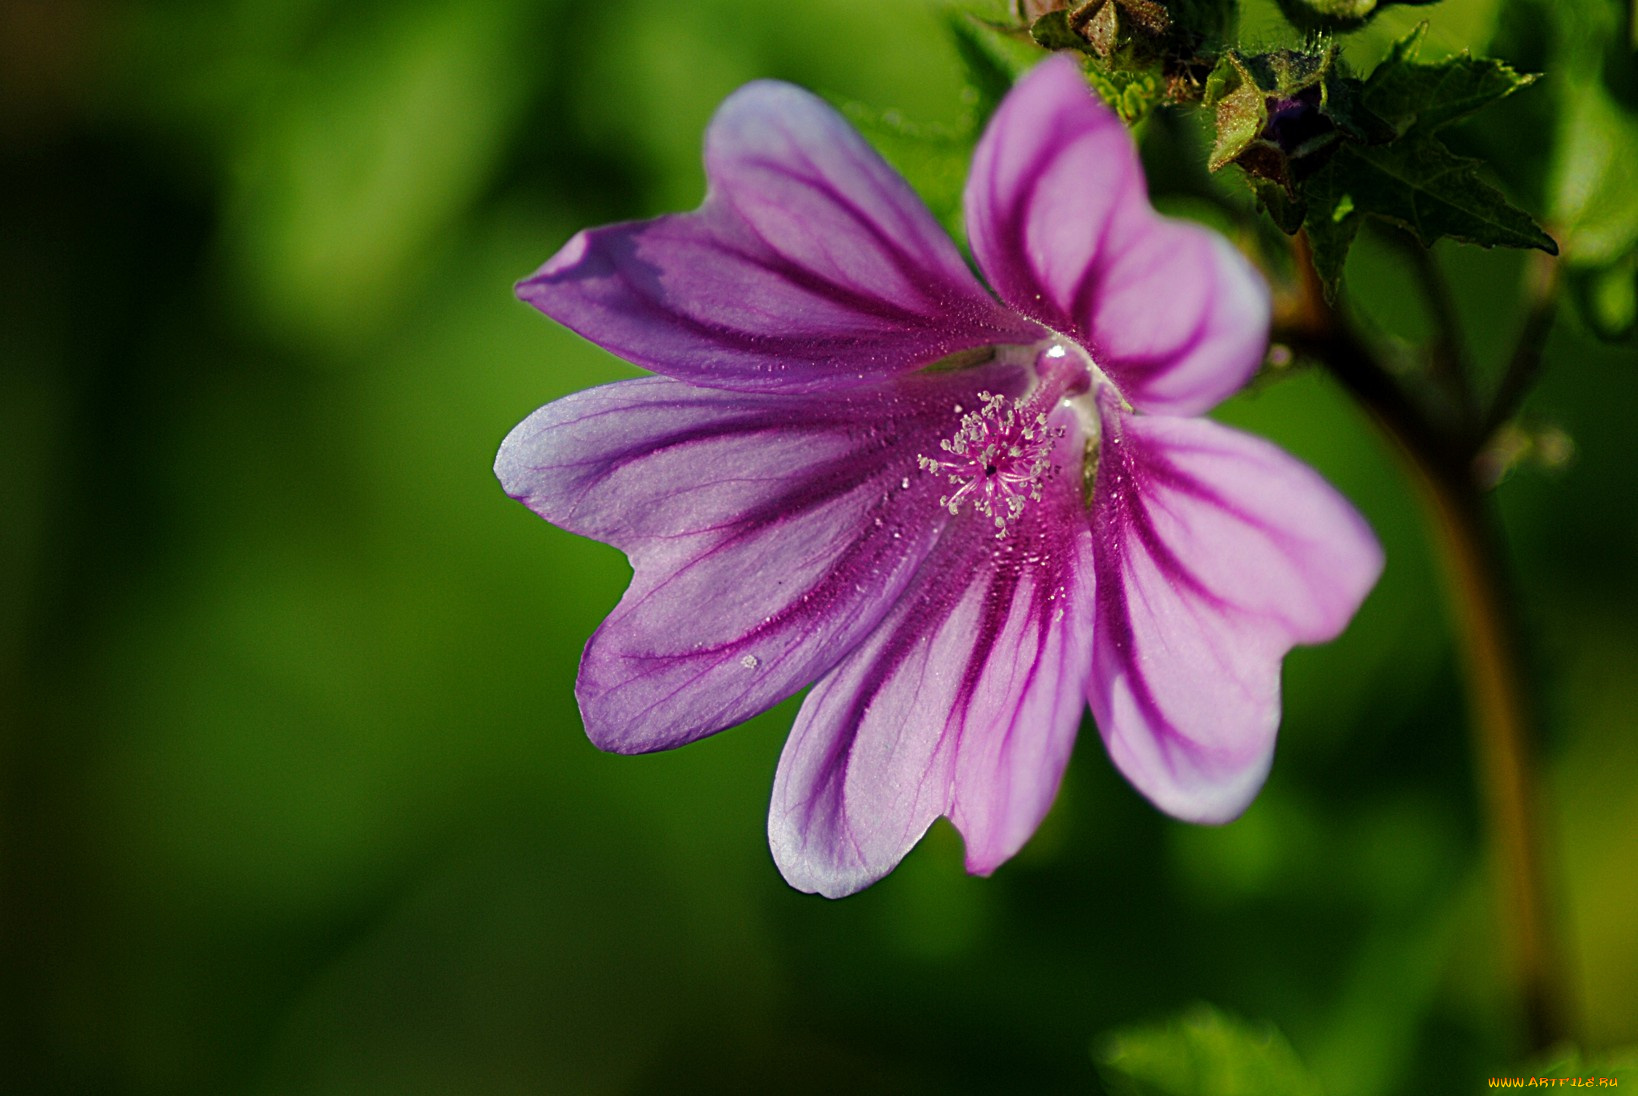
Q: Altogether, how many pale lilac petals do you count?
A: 5